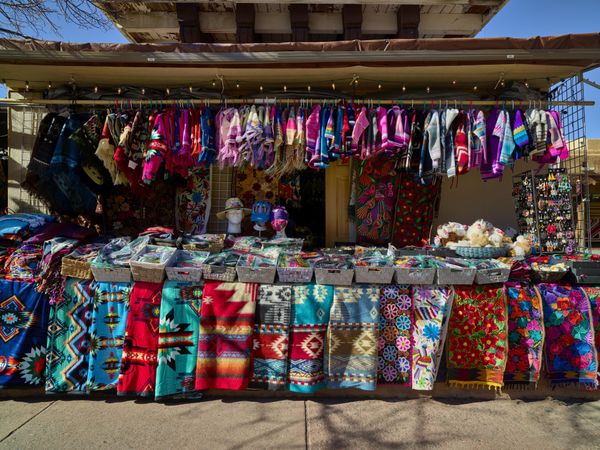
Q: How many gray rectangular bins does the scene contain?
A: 11